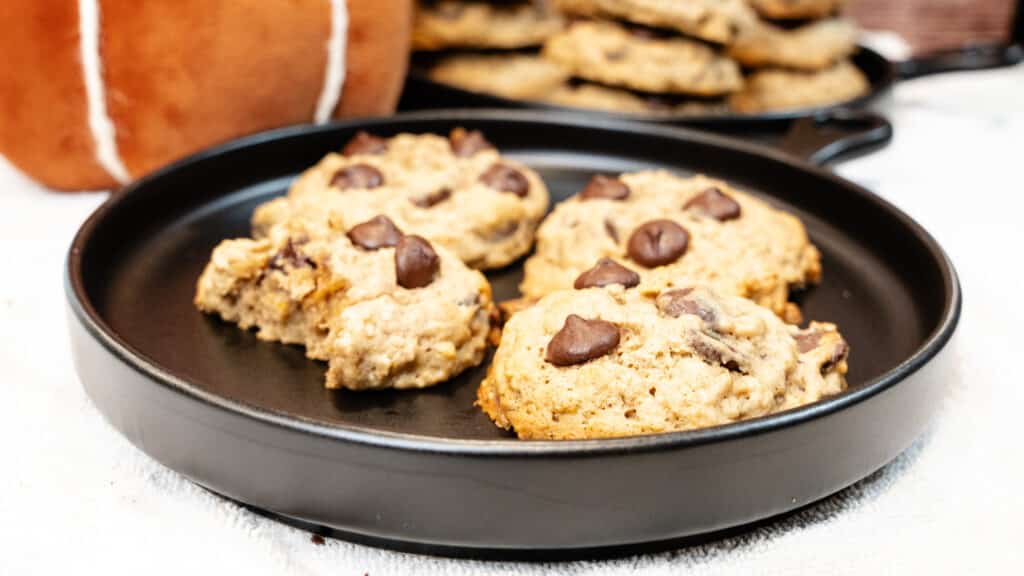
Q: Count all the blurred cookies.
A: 8